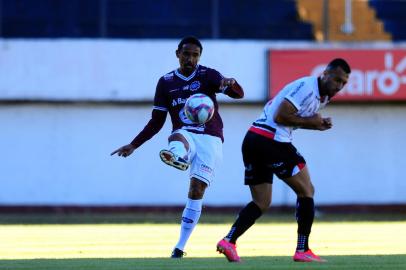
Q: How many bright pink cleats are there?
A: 2